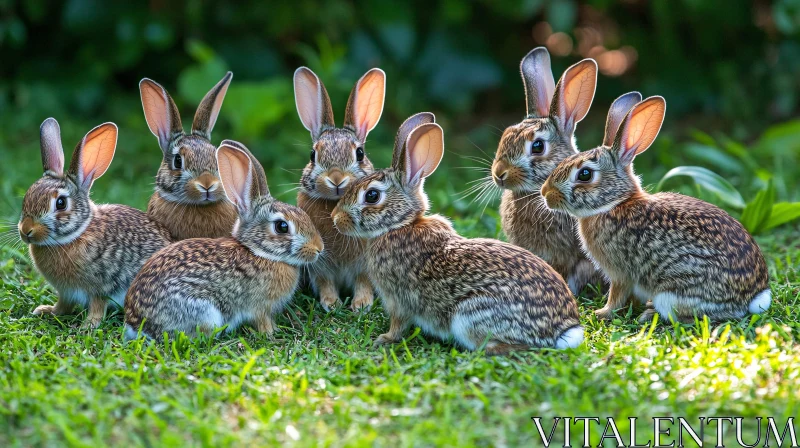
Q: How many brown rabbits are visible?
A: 7